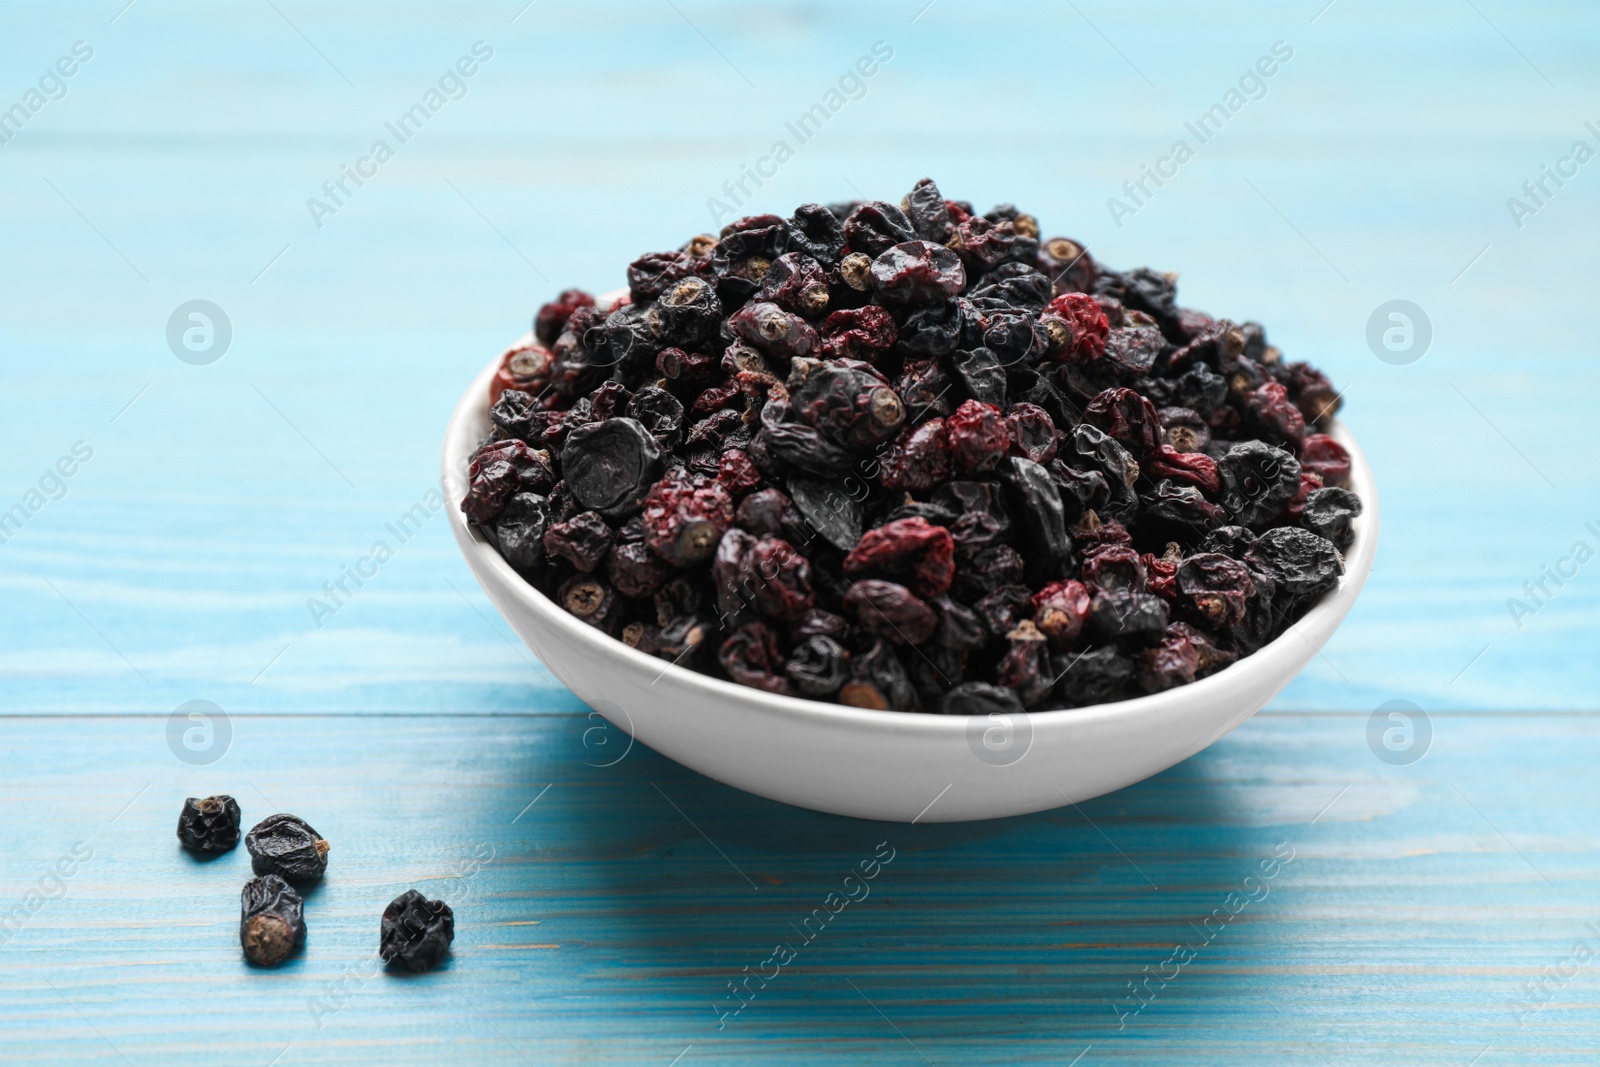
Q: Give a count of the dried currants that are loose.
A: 4